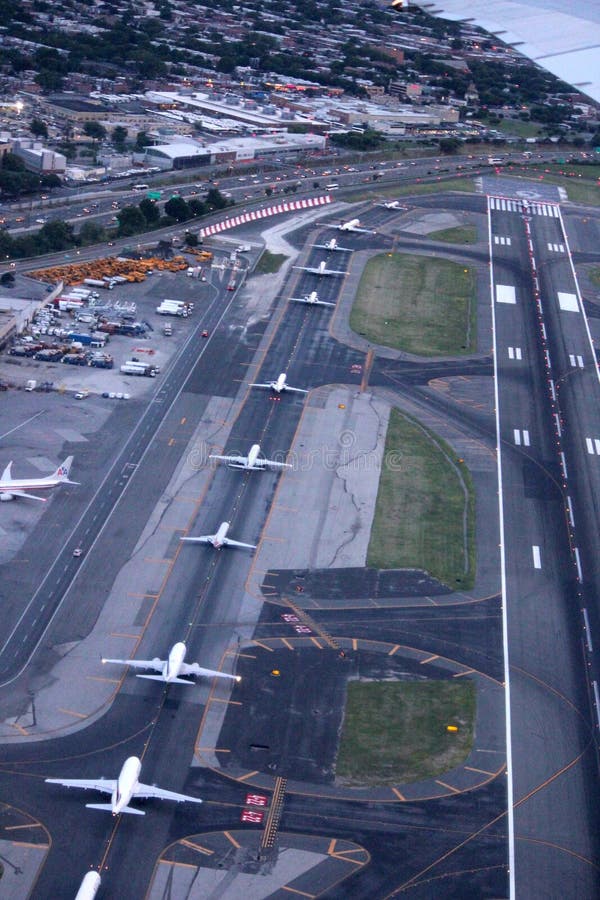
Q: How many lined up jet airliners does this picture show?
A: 11